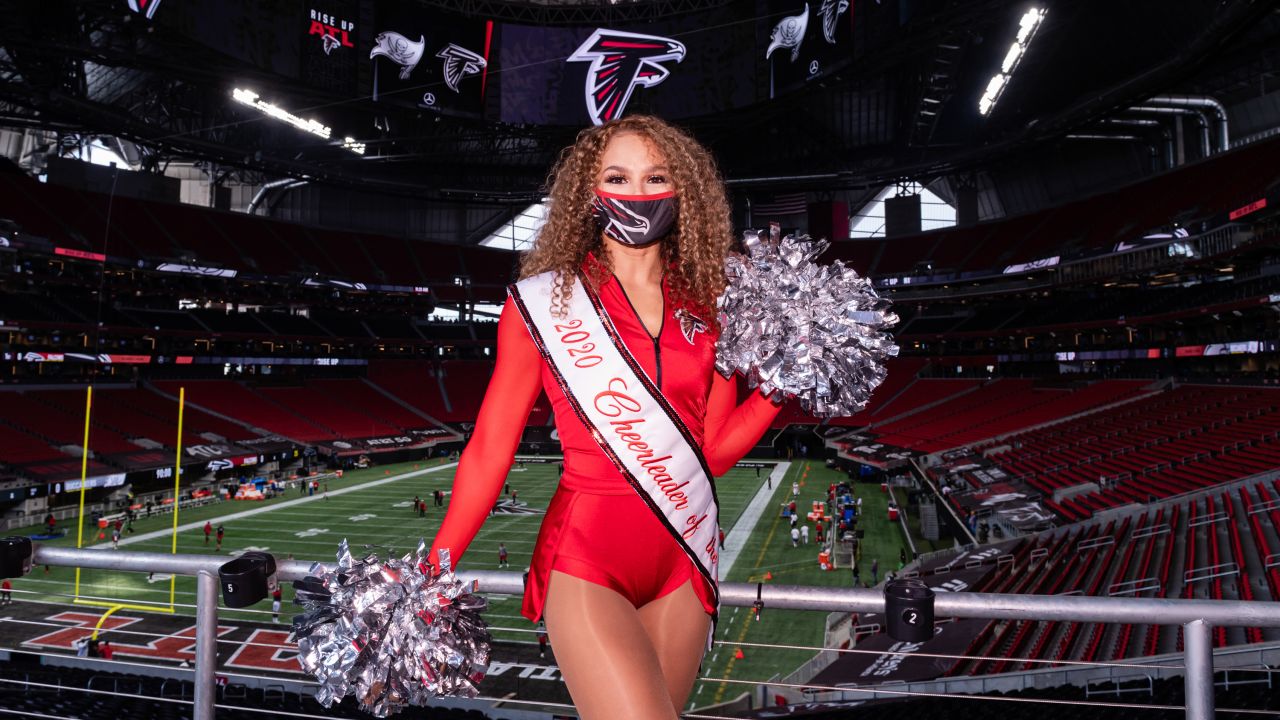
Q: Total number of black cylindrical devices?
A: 3